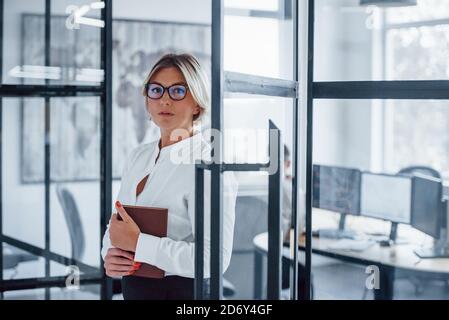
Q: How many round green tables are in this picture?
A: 0